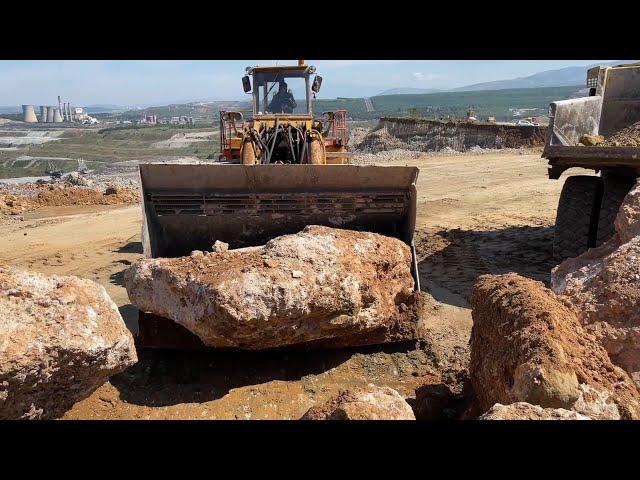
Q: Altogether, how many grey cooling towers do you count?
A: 4